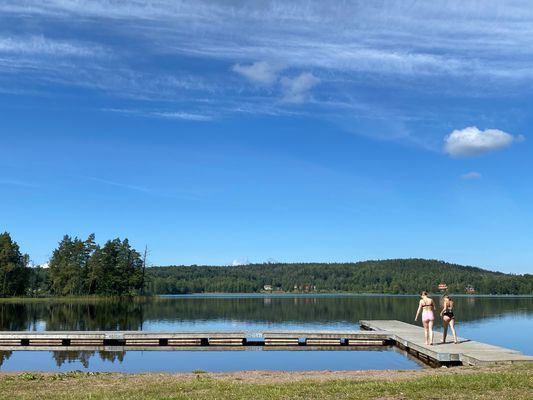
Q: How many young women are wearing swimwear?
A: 2